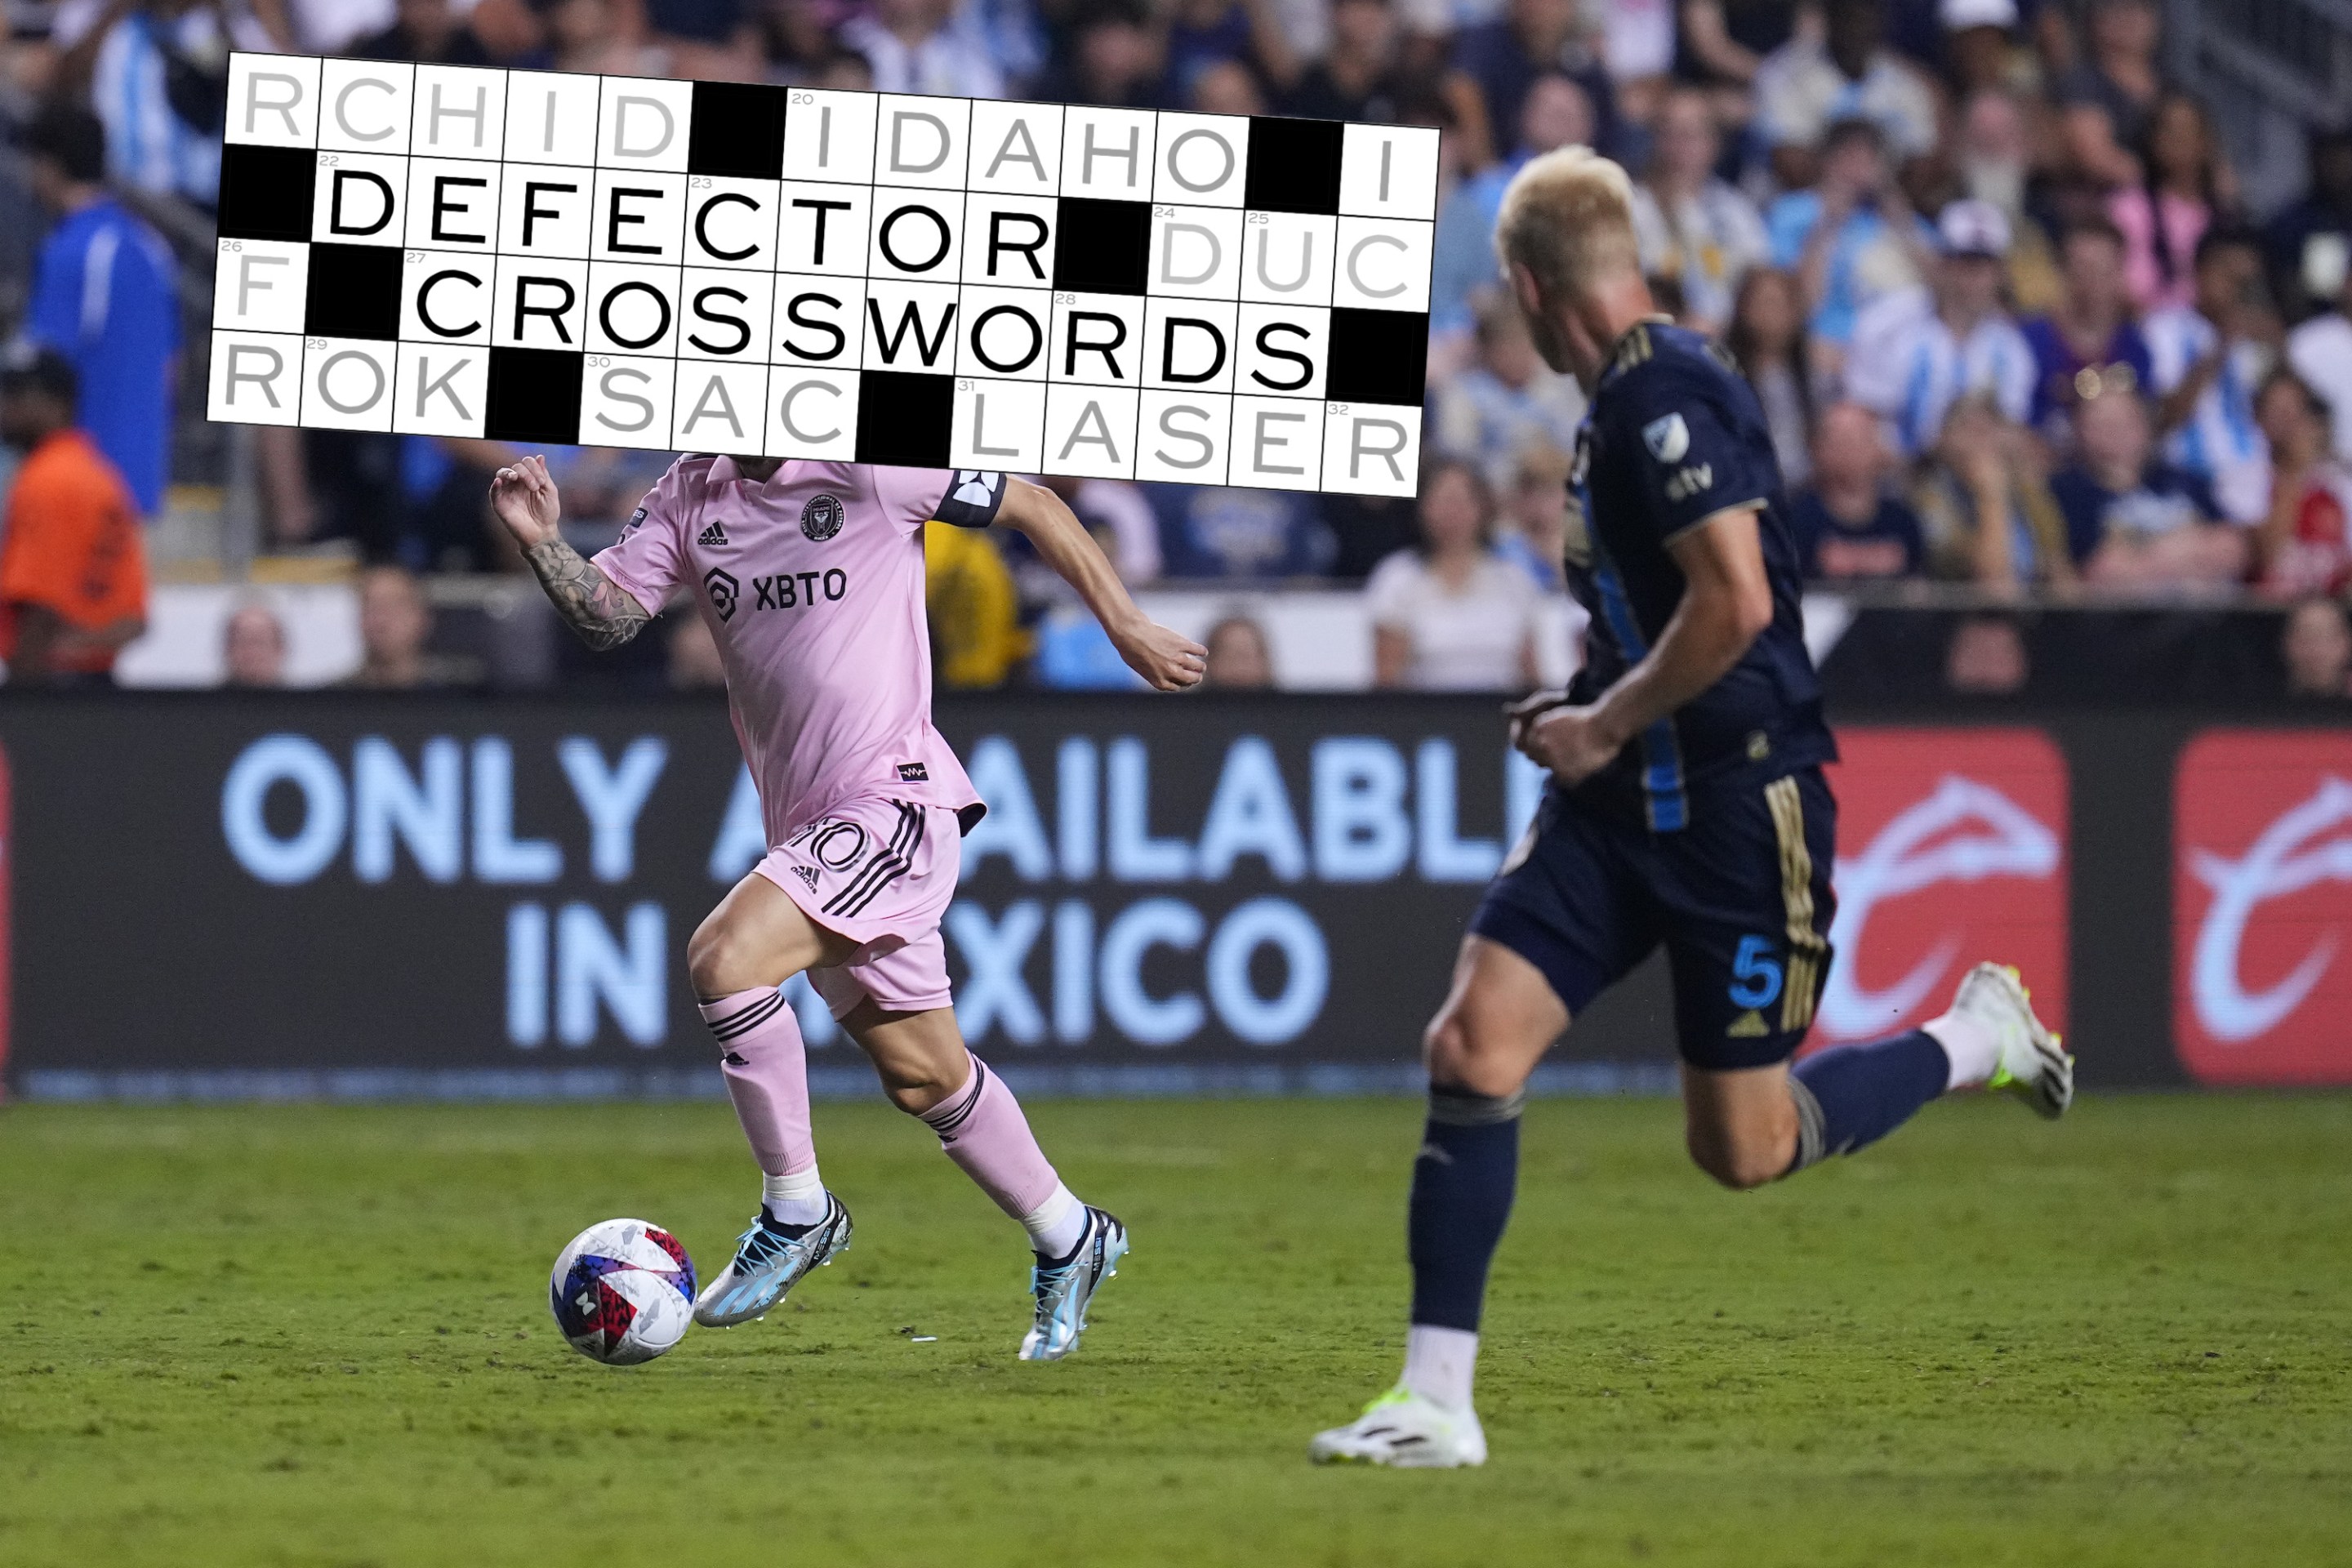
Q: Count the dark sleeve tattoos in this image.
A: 1